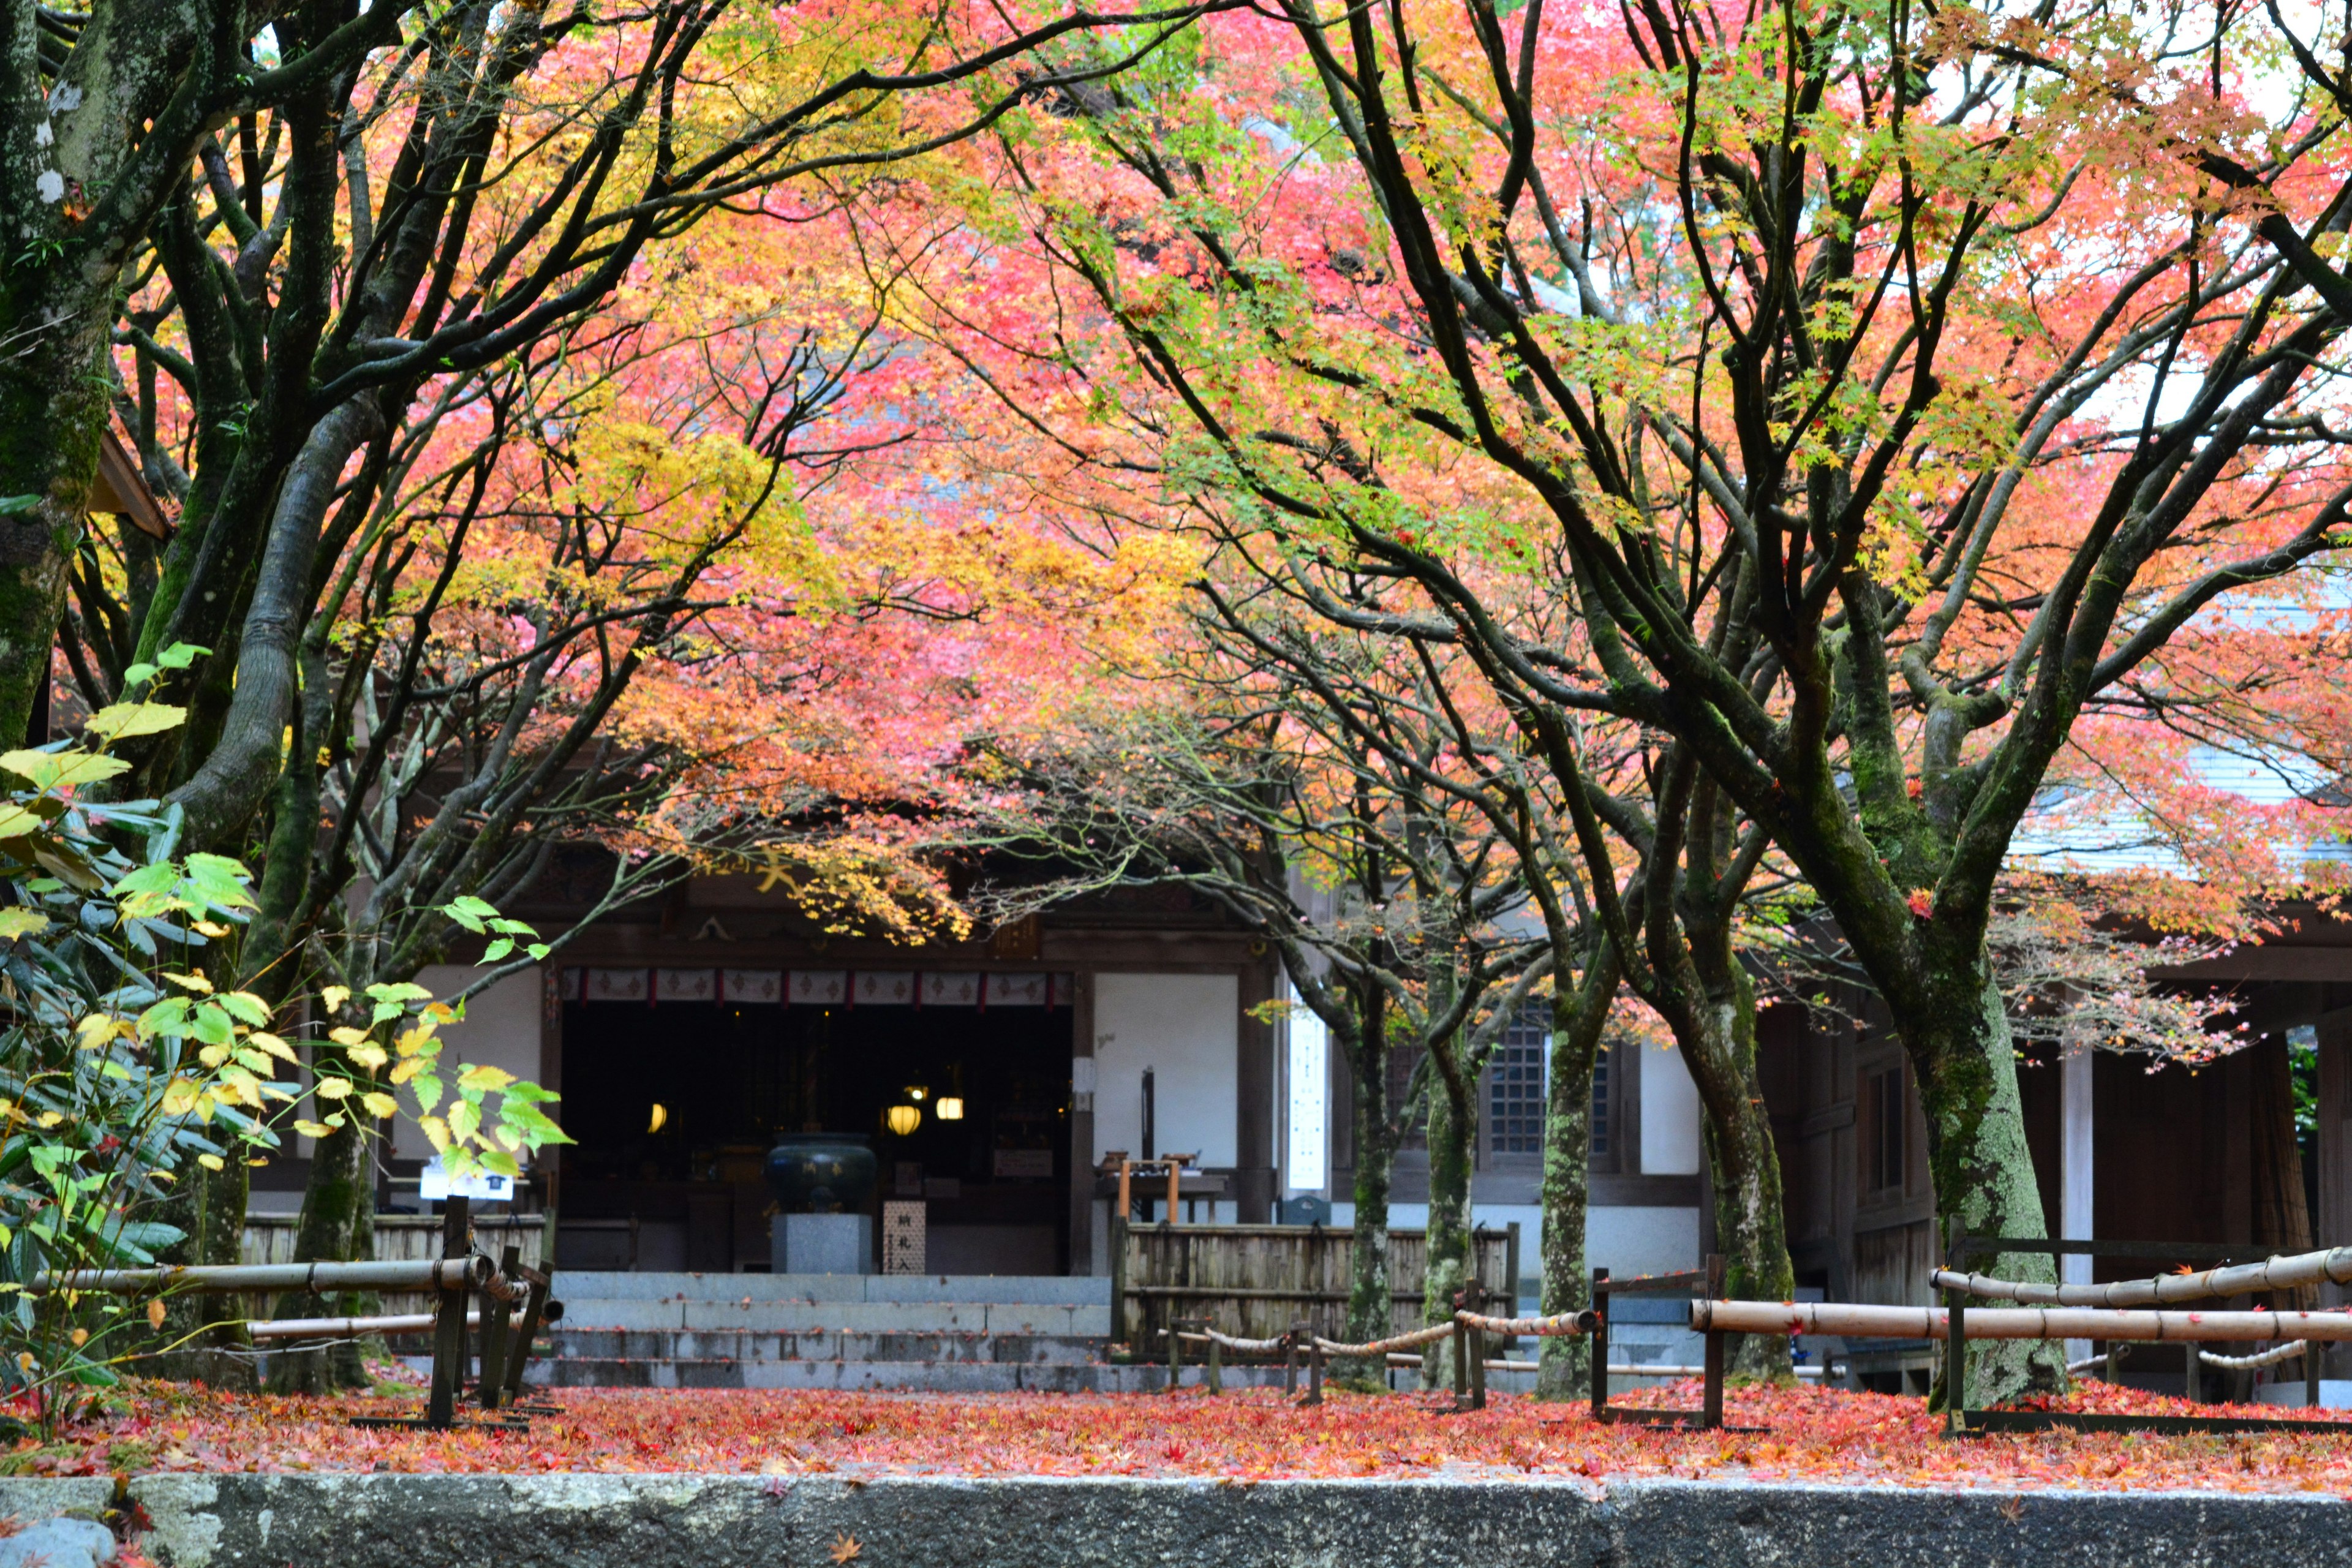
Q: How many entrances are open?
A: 1